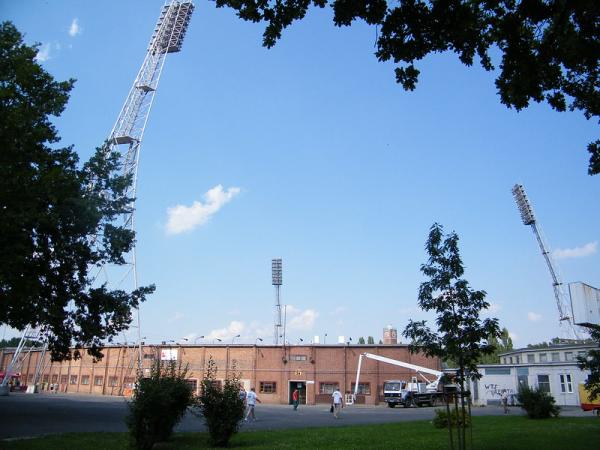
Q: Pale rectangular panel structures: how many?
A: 1